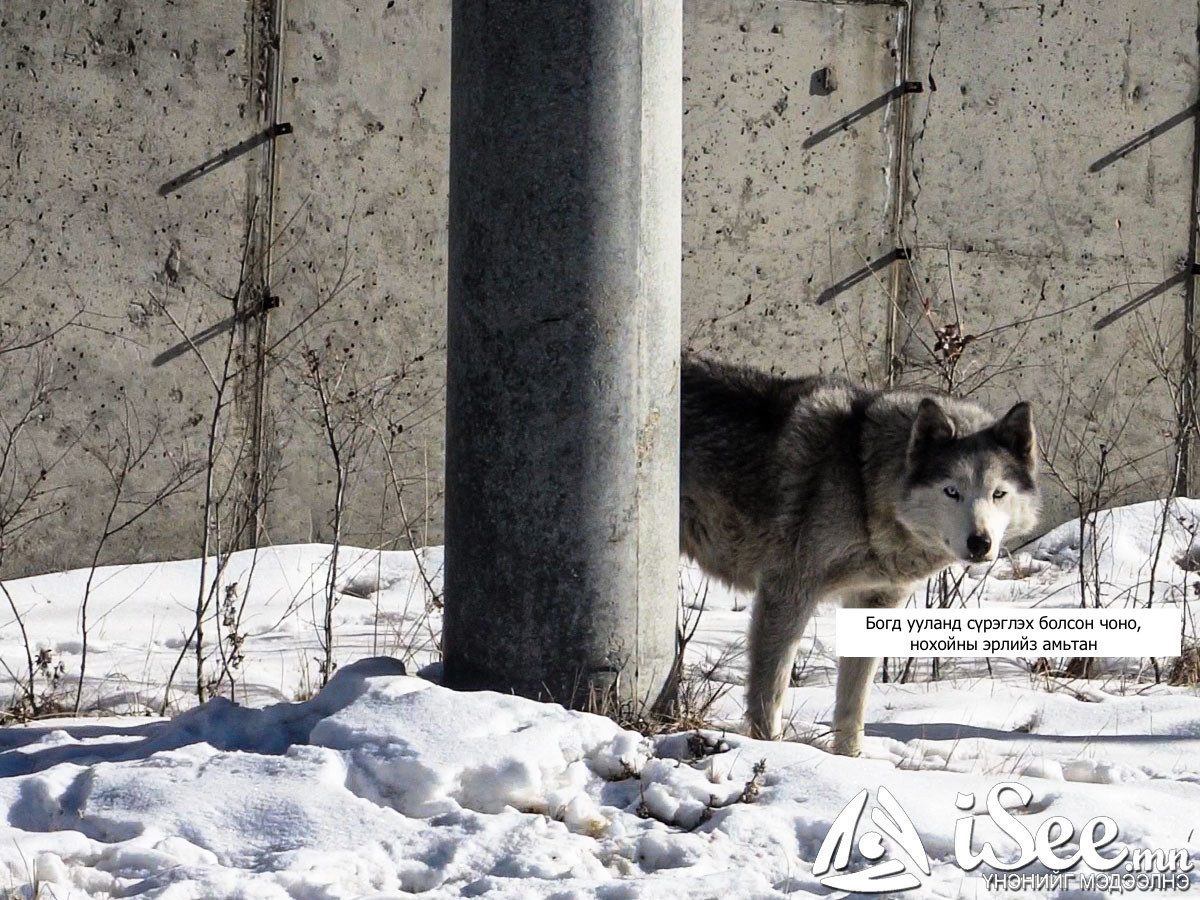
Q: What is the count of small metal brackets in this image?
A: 6